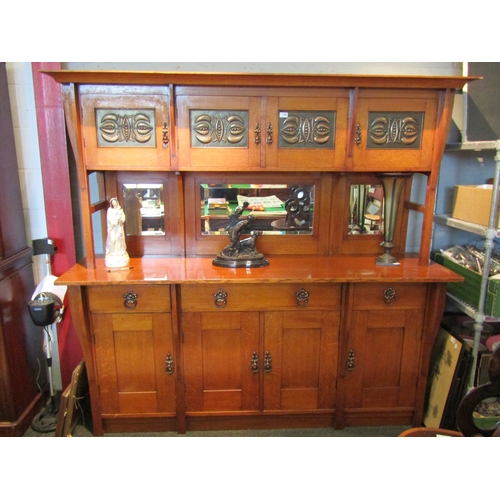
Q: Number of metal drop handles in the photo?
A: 12